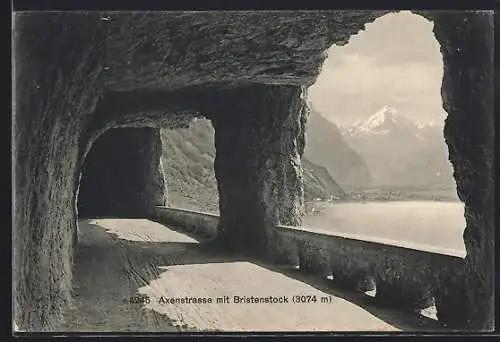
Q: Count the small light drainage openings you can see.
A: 4